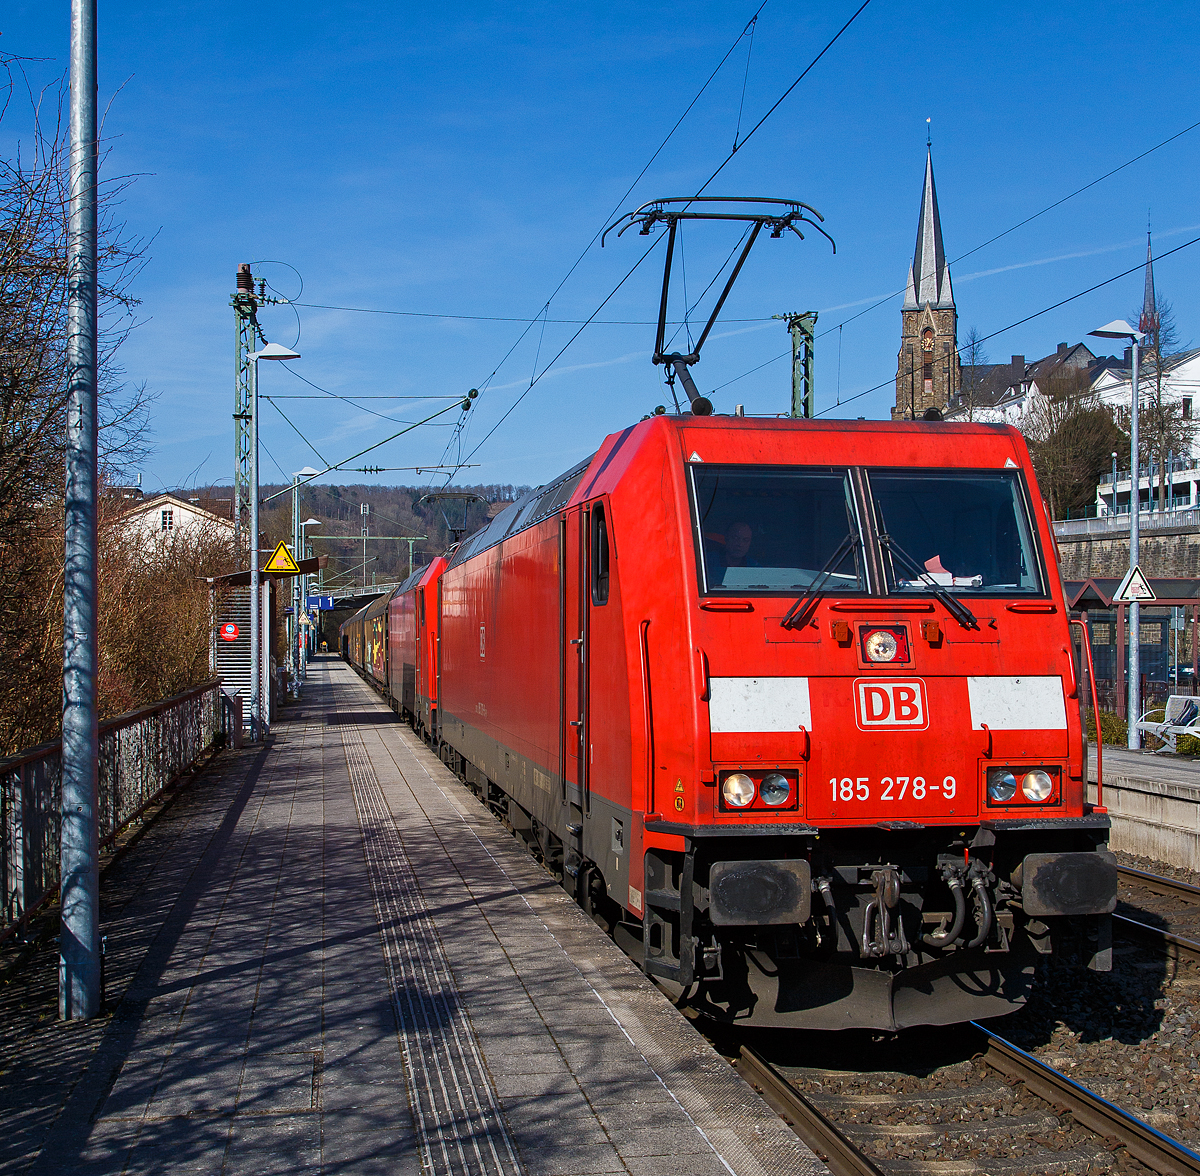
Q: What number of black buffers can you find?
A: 2